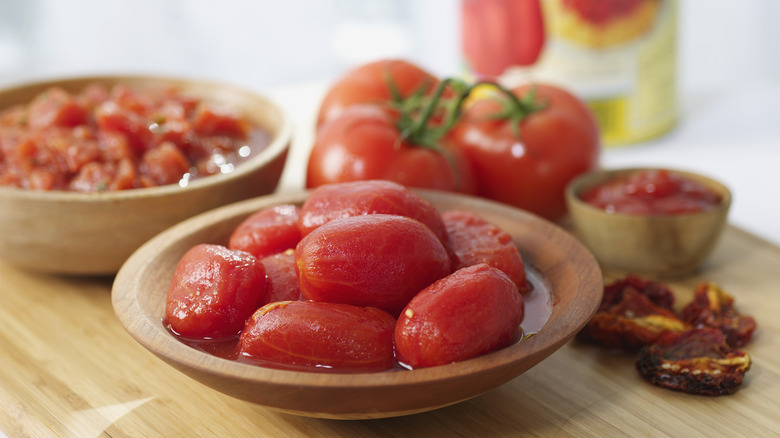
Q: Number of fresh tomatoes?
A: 3